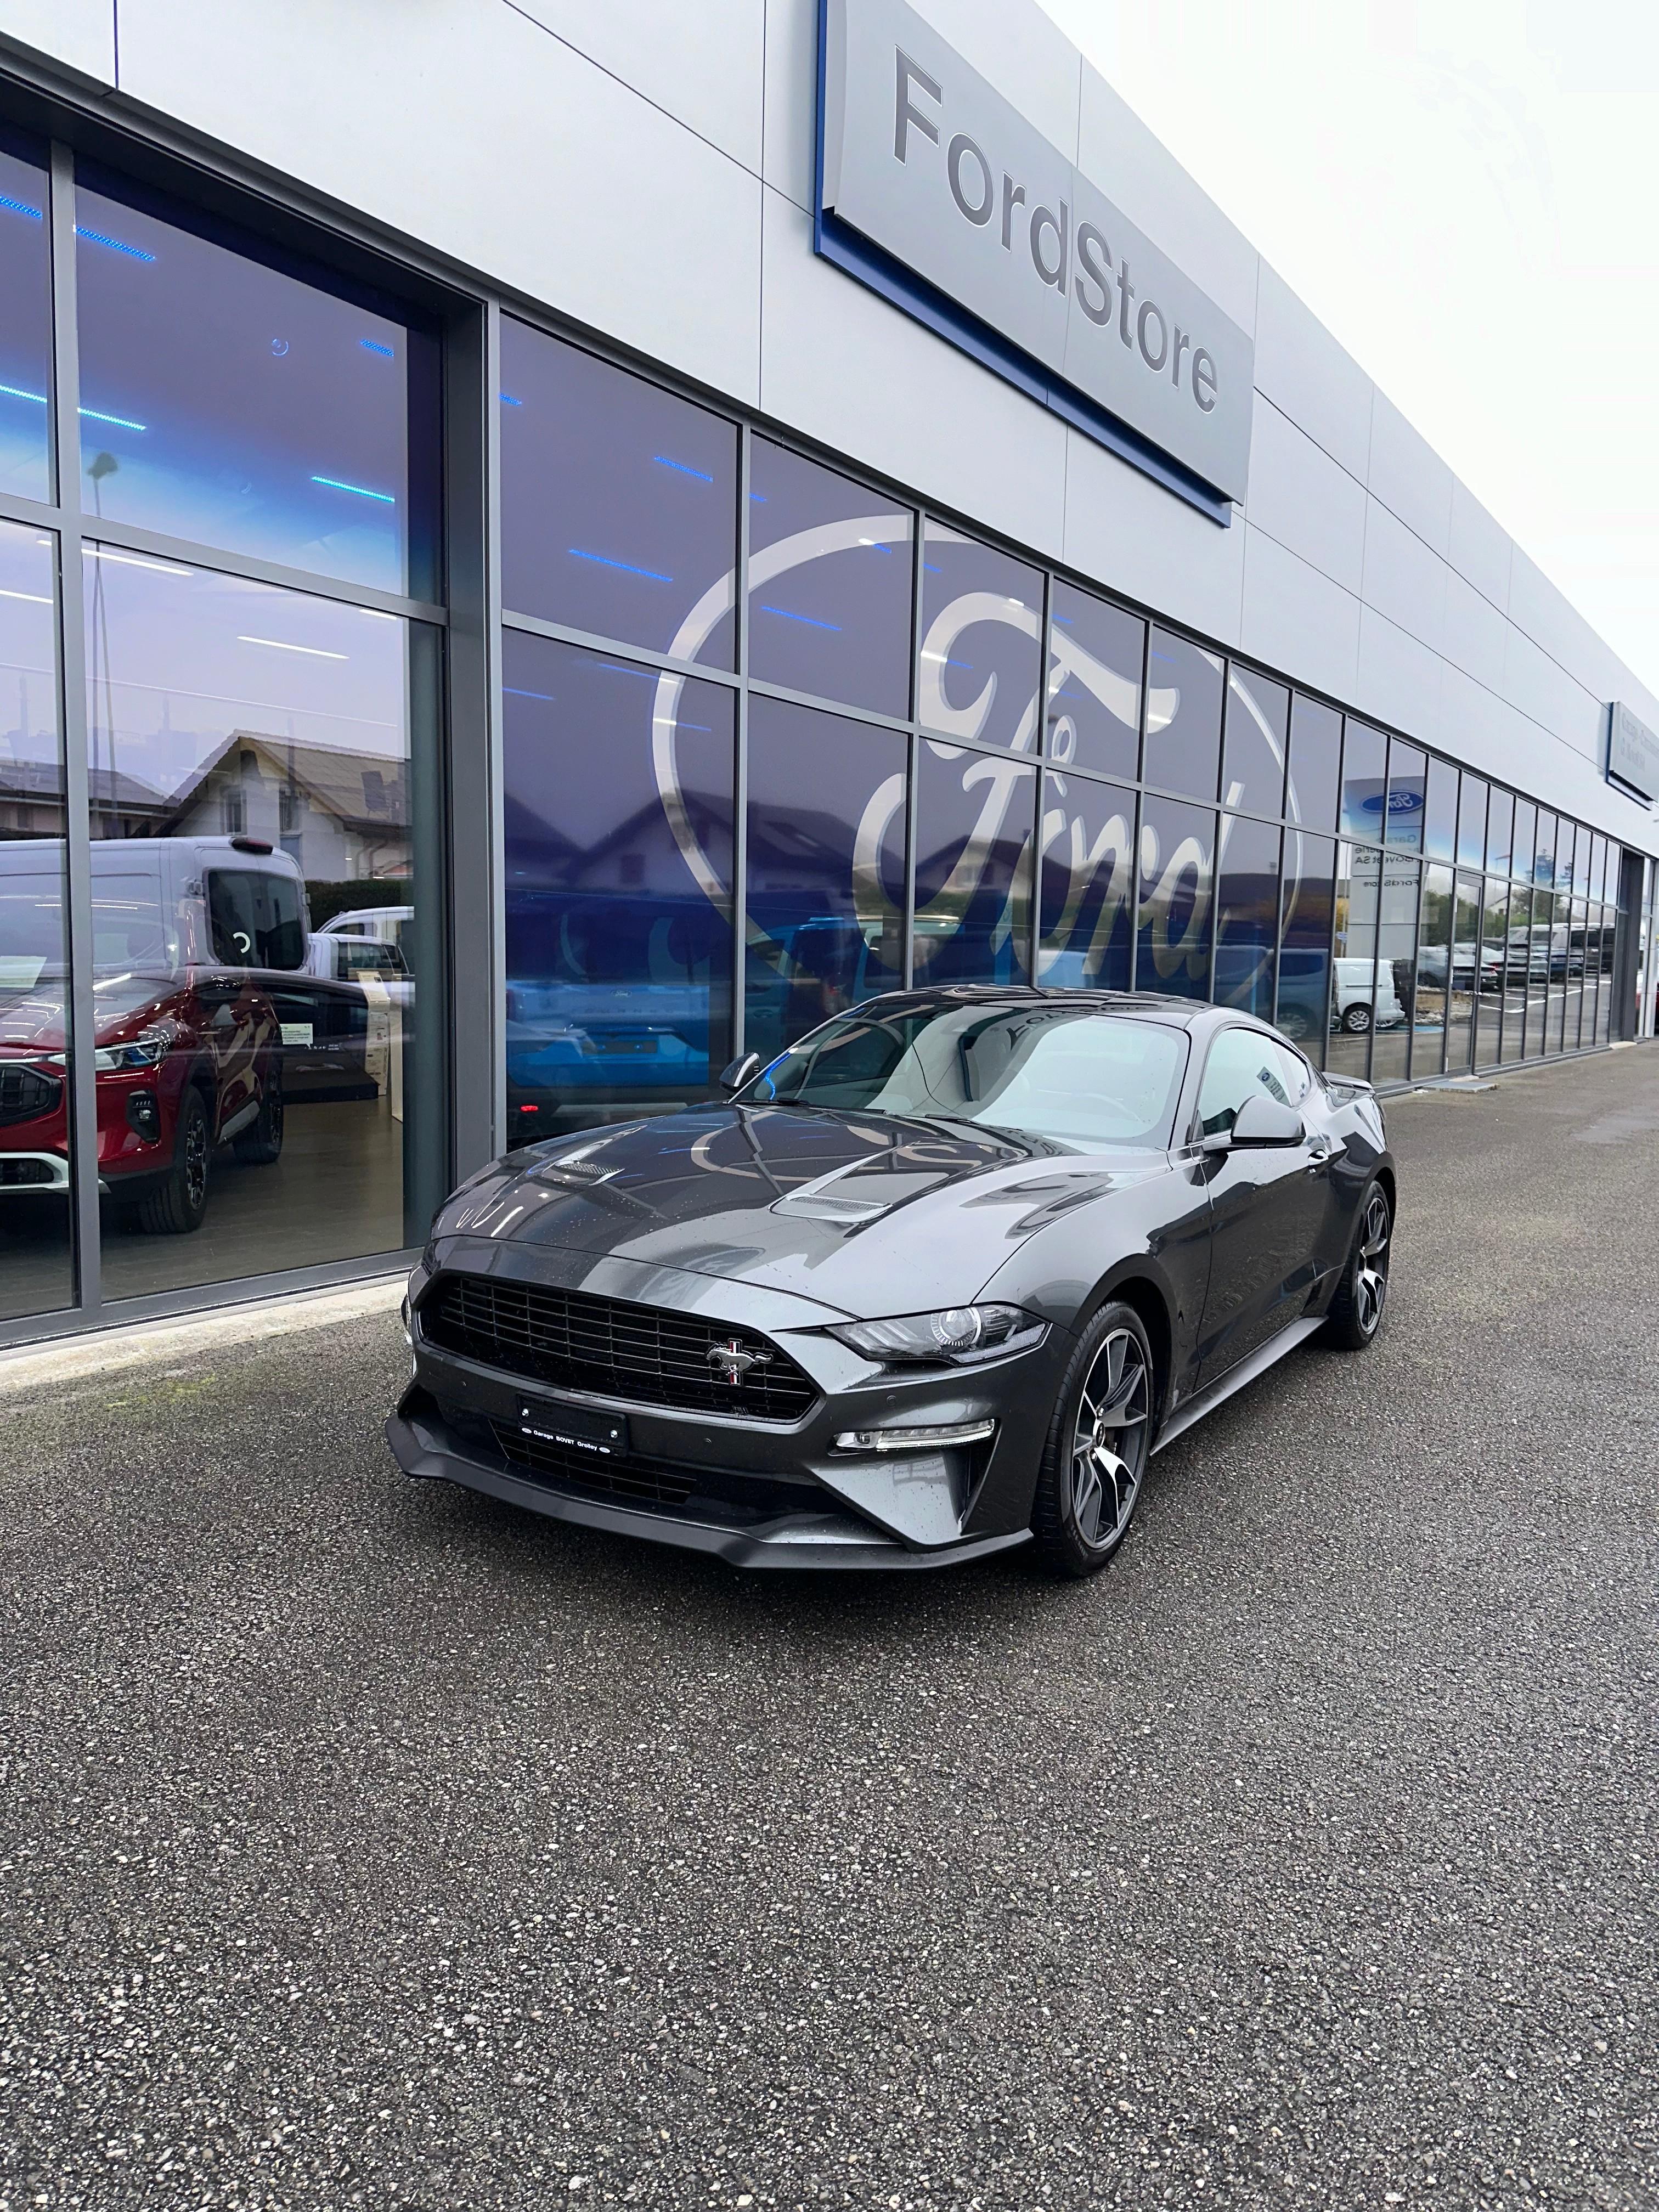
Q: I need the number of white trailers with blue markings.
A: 0